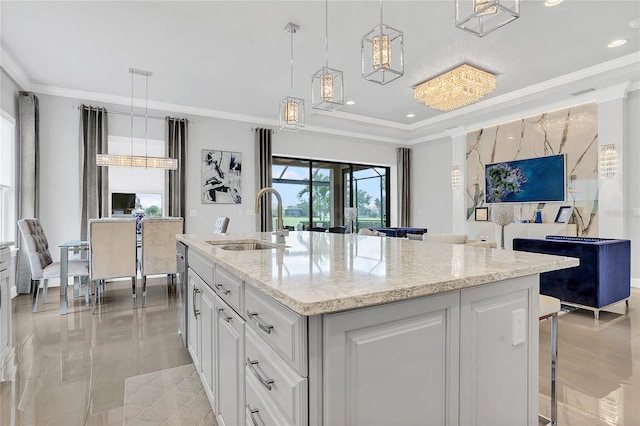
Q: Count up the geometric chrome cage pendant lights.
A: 4